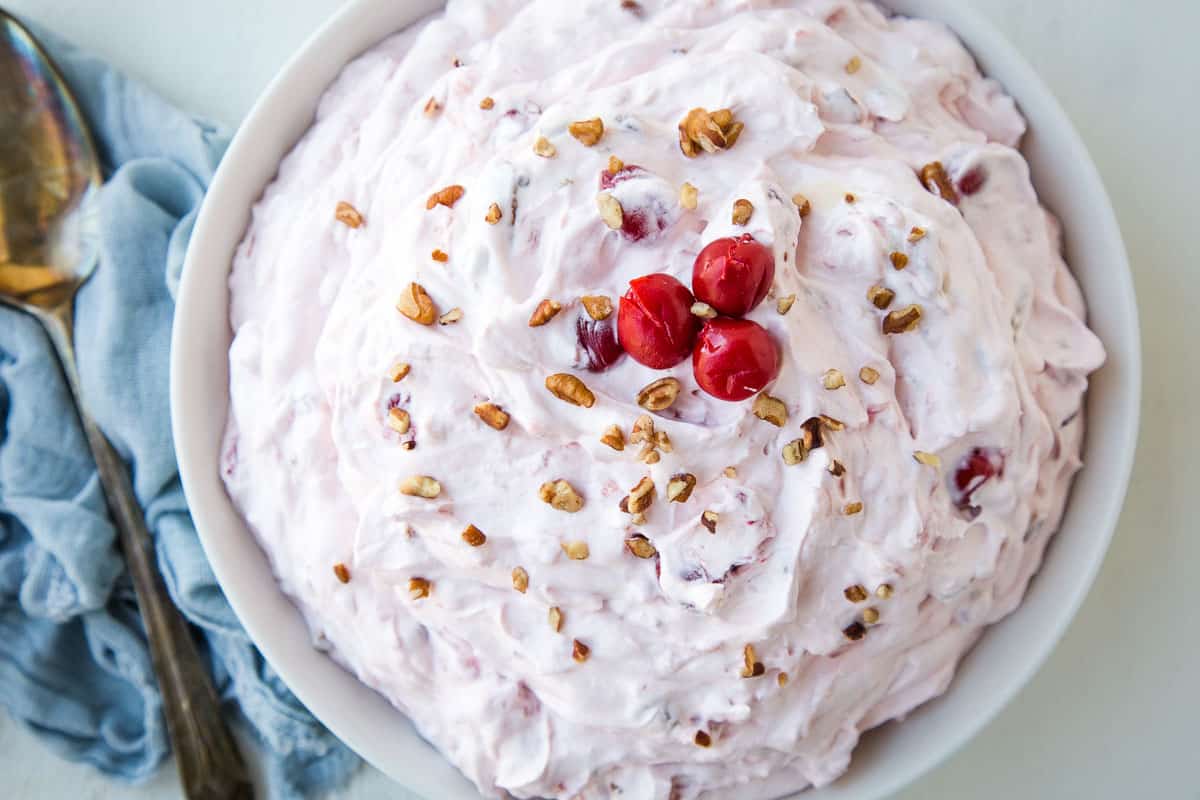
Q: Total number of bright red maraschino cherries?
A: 3